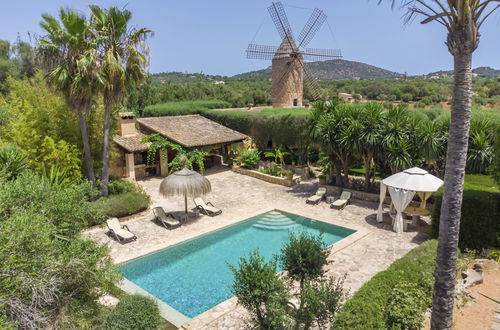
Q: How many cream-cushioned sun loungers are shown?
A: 5